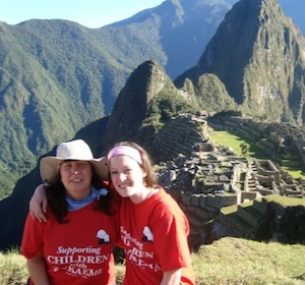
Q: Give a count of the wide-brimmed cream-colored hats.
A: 1